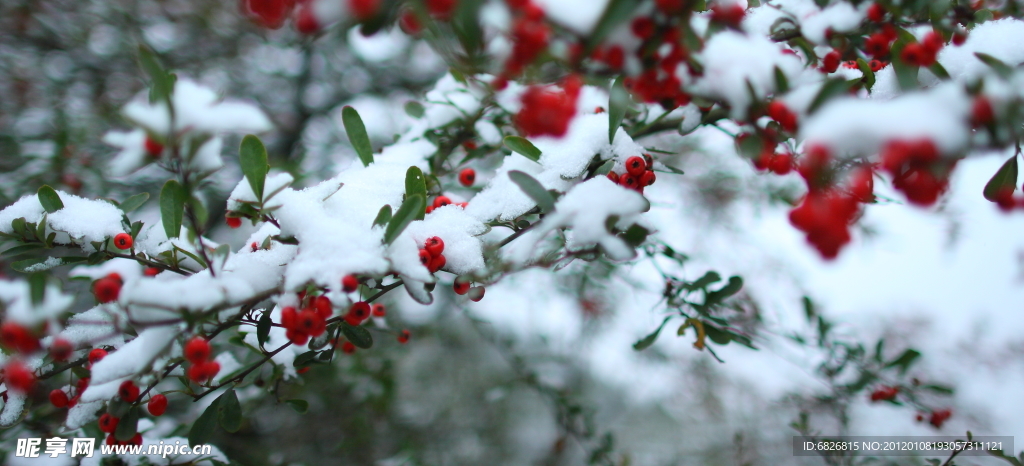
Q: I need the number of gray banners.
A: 1